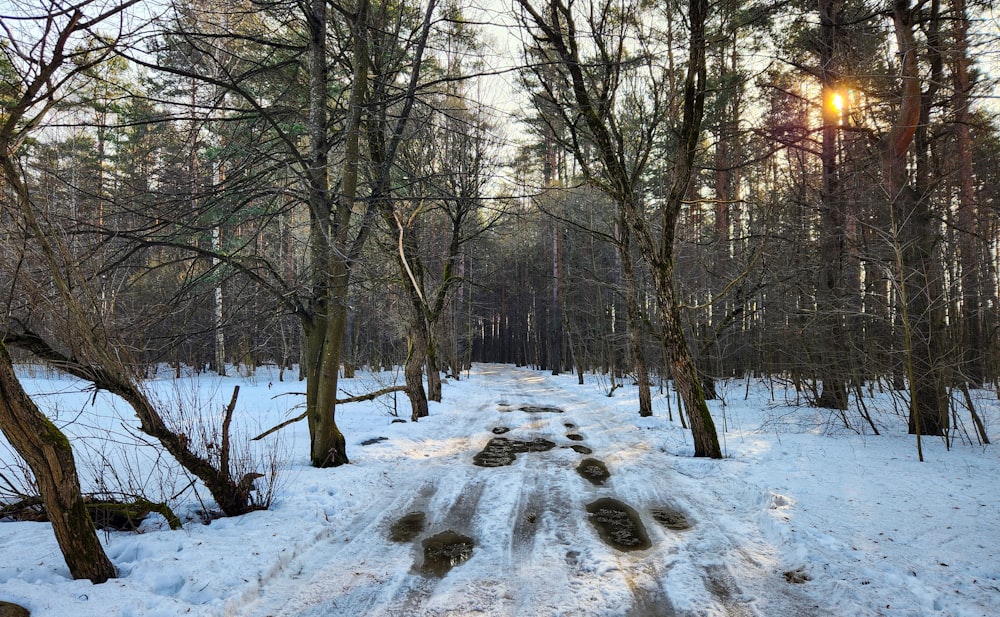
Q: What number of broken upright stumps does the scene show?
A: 1